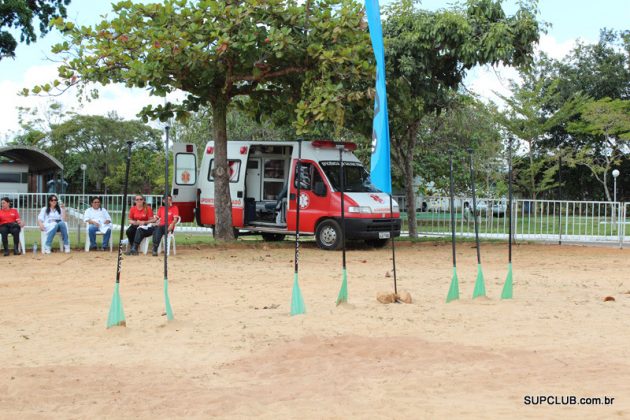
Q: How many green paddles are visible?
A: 7